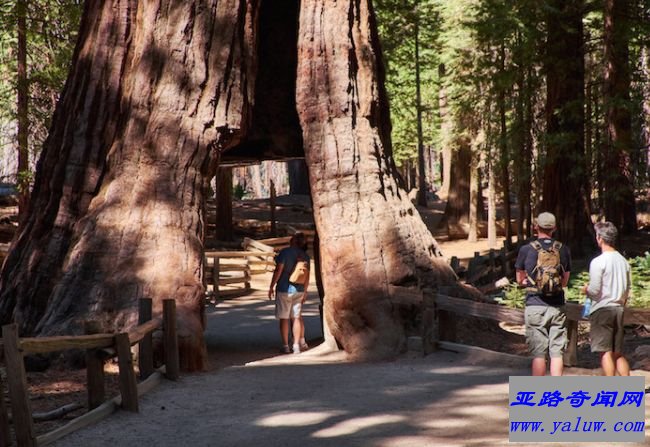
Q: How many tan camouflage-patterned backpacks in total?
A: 1